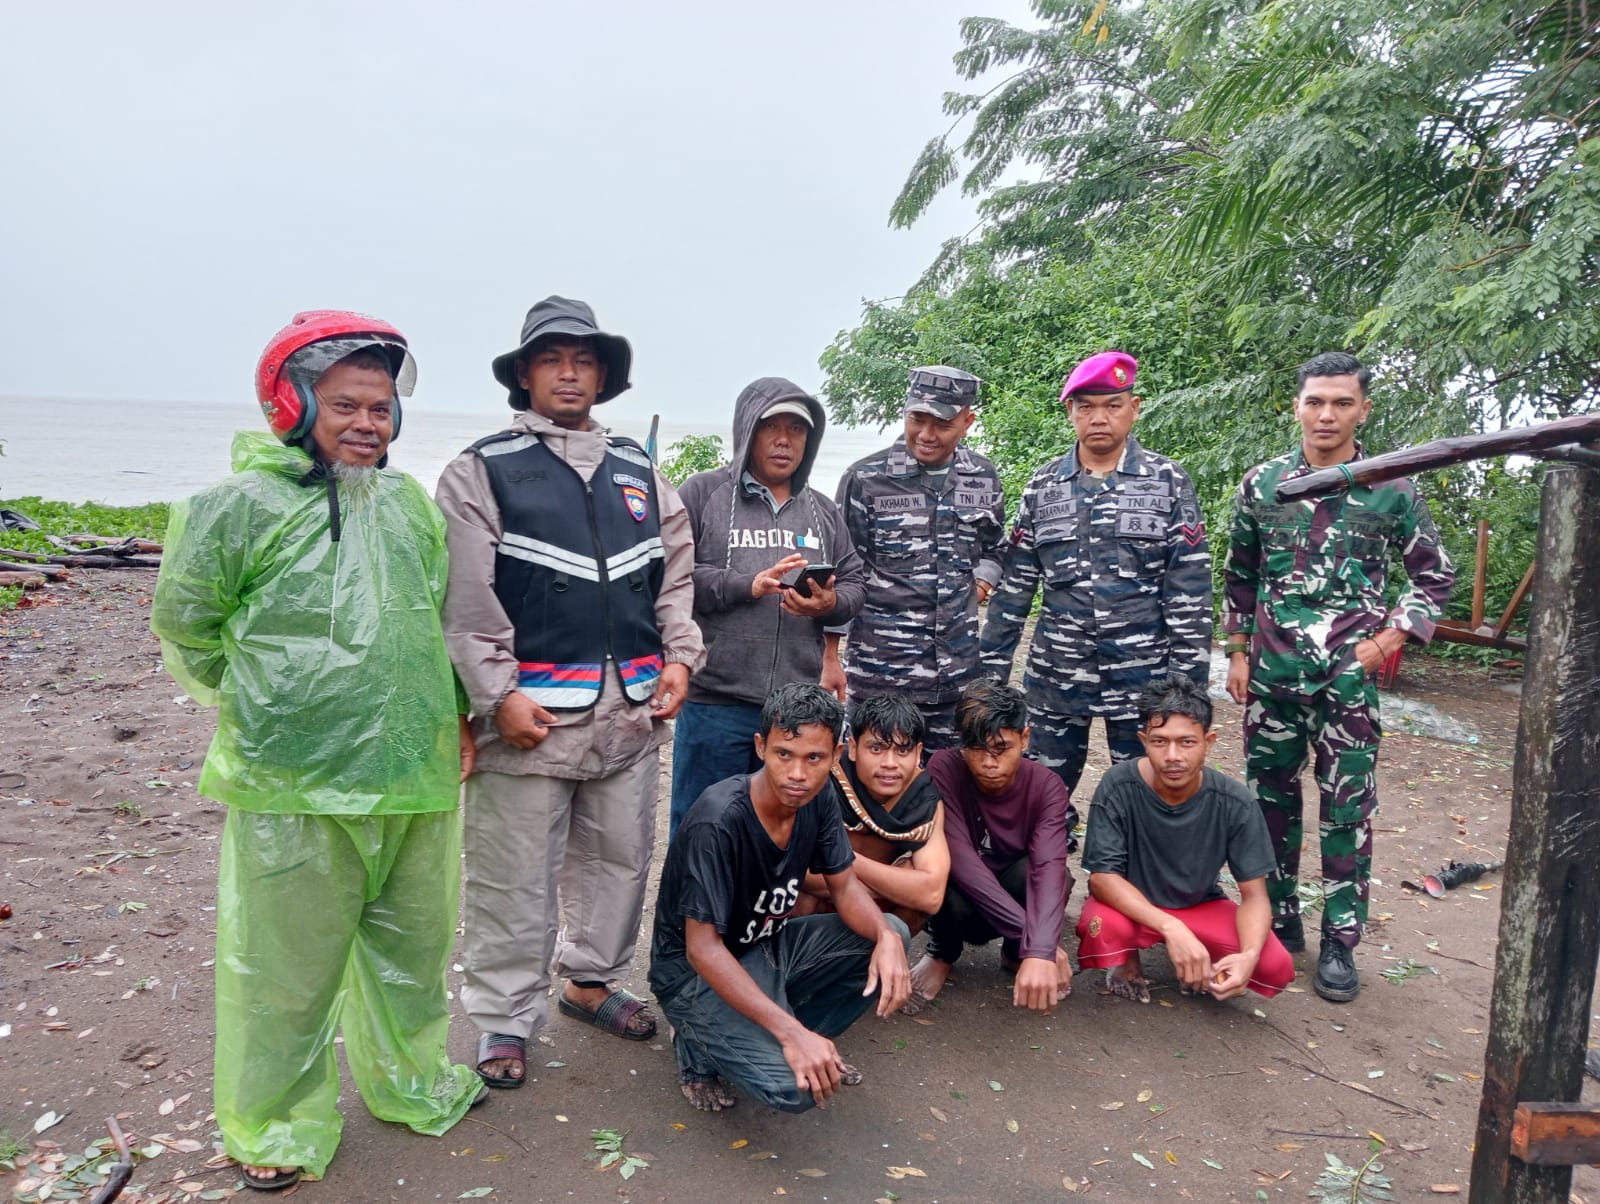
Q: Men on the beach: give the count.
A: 10